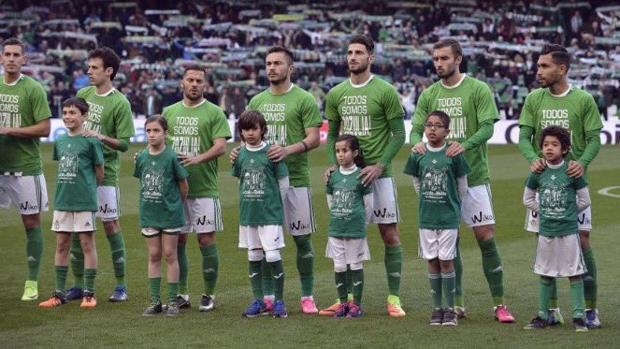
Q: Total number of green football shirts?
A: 13